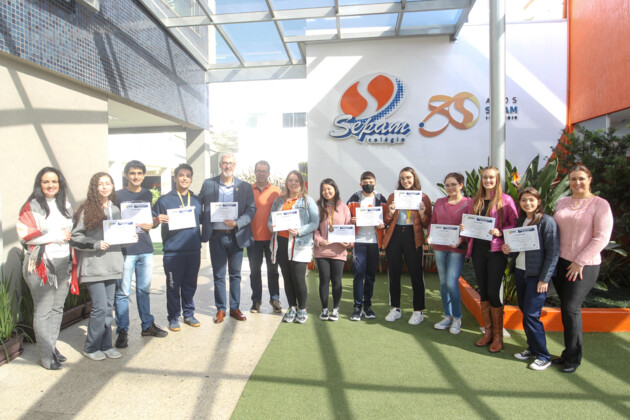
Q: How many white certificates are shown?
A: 11